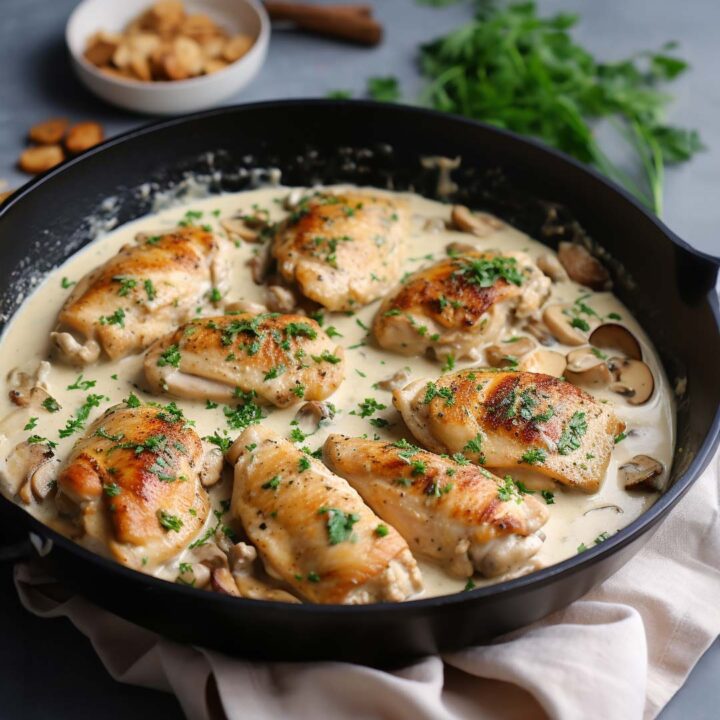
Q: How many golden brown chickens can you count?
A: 8